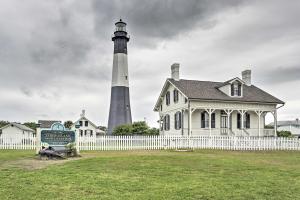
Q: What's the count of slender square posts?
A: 6